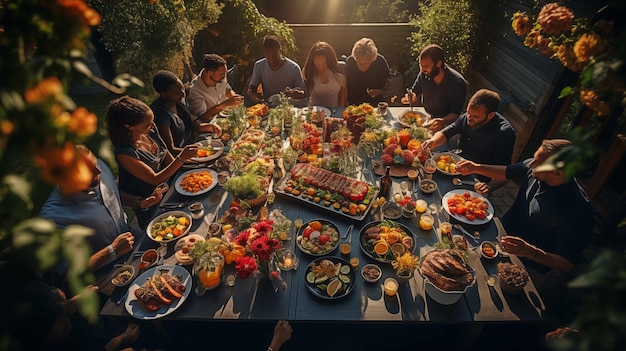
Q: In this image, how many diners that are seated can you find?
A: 10